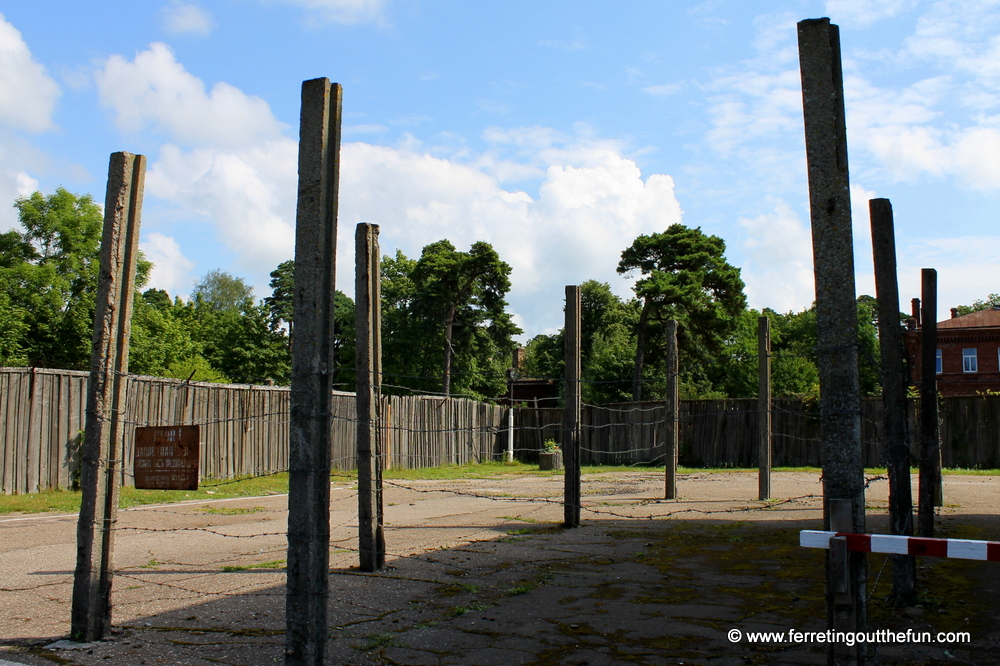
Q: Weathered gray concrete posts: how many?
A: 9